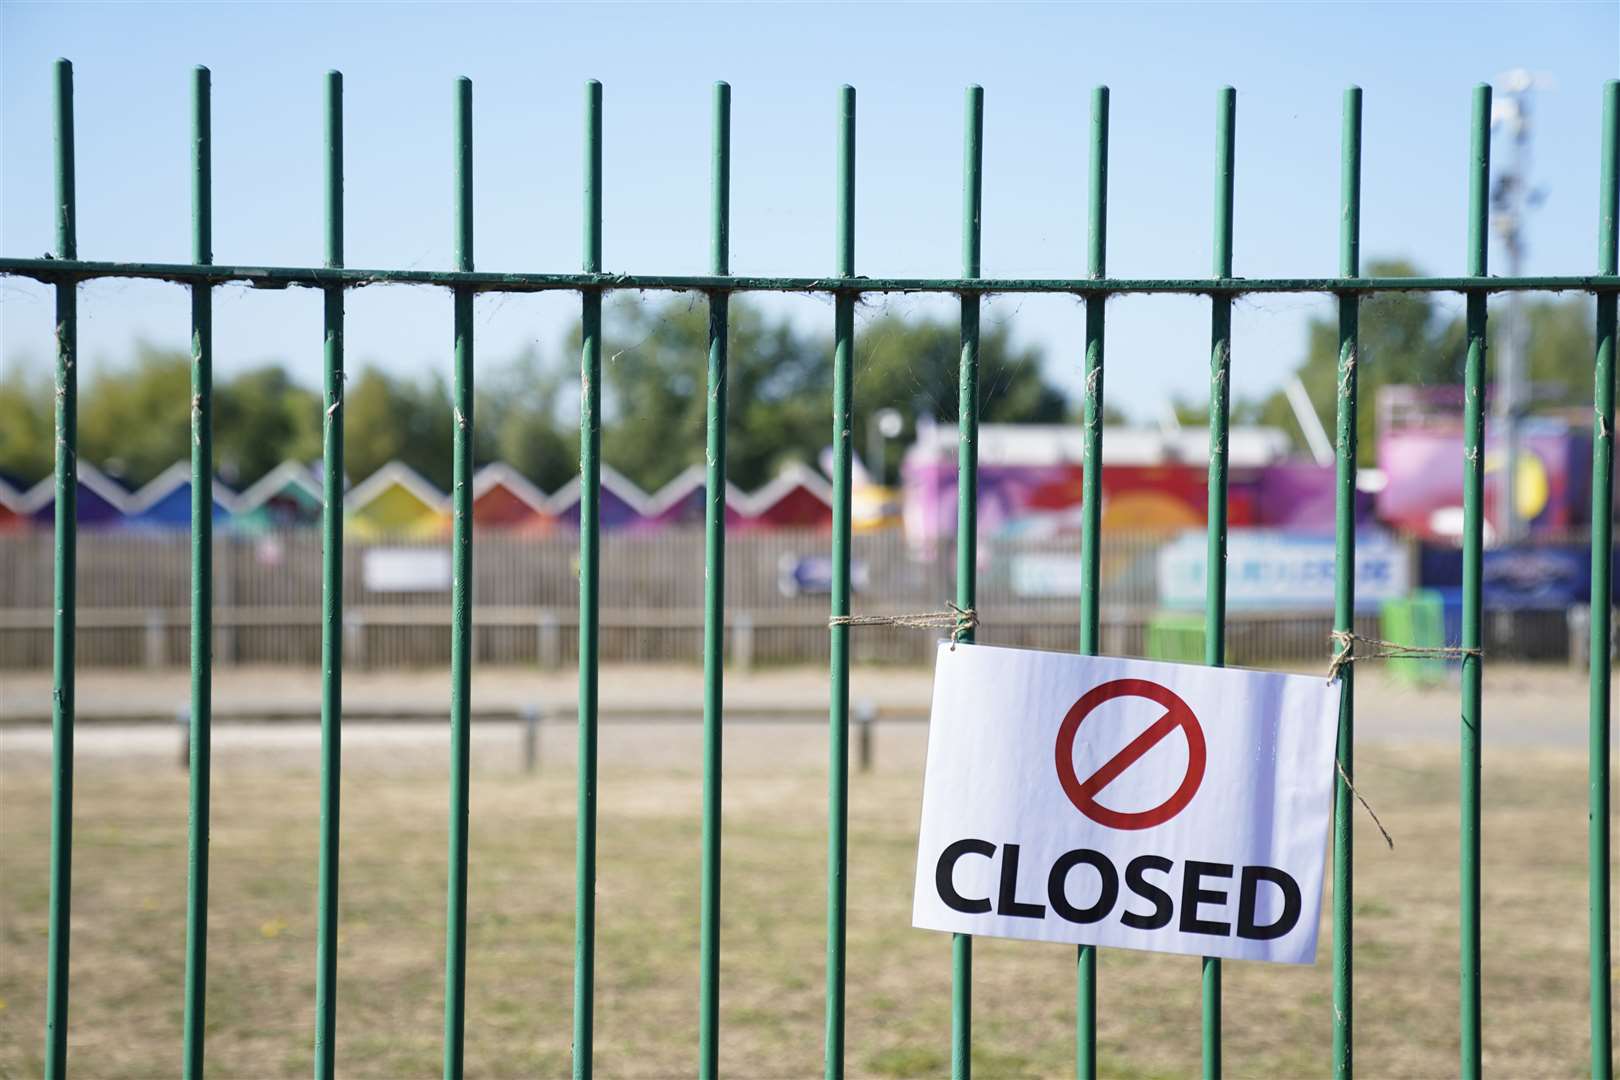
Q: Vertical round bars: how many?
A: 13